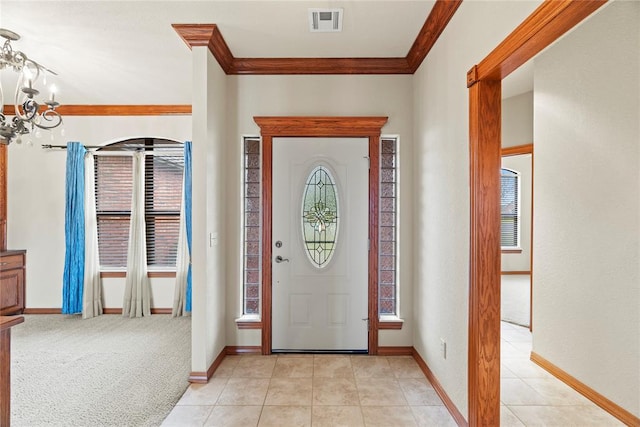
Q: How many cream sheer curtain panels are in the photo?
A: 3